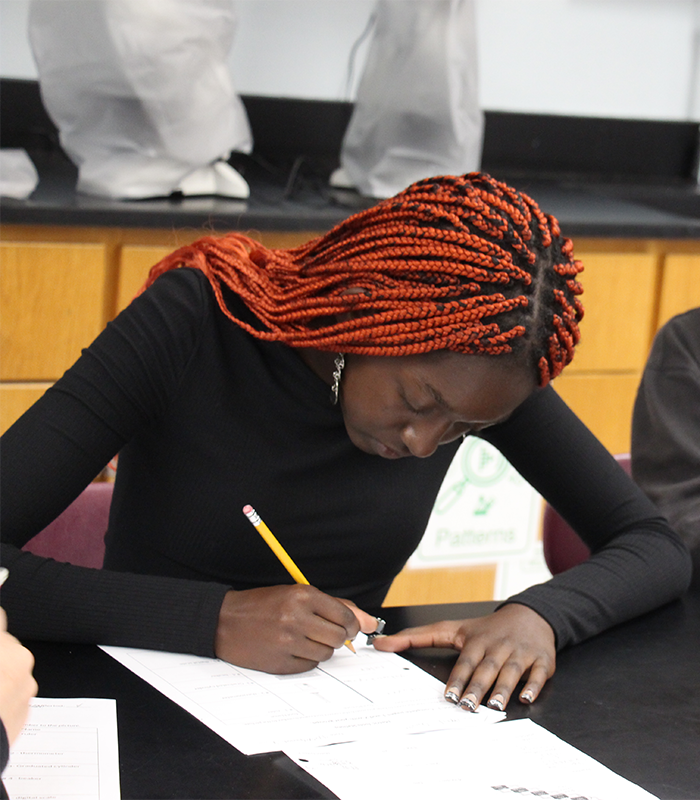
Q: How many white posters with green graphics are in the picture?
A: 2